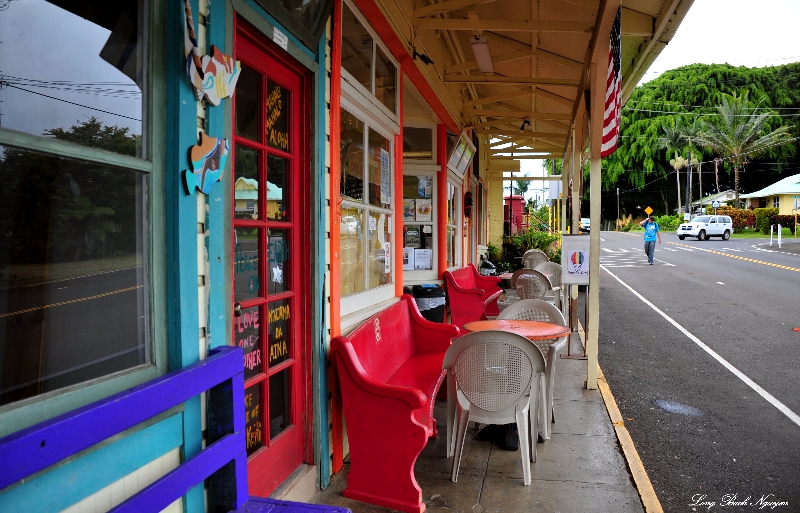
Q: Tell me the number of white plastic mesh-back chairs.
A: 5